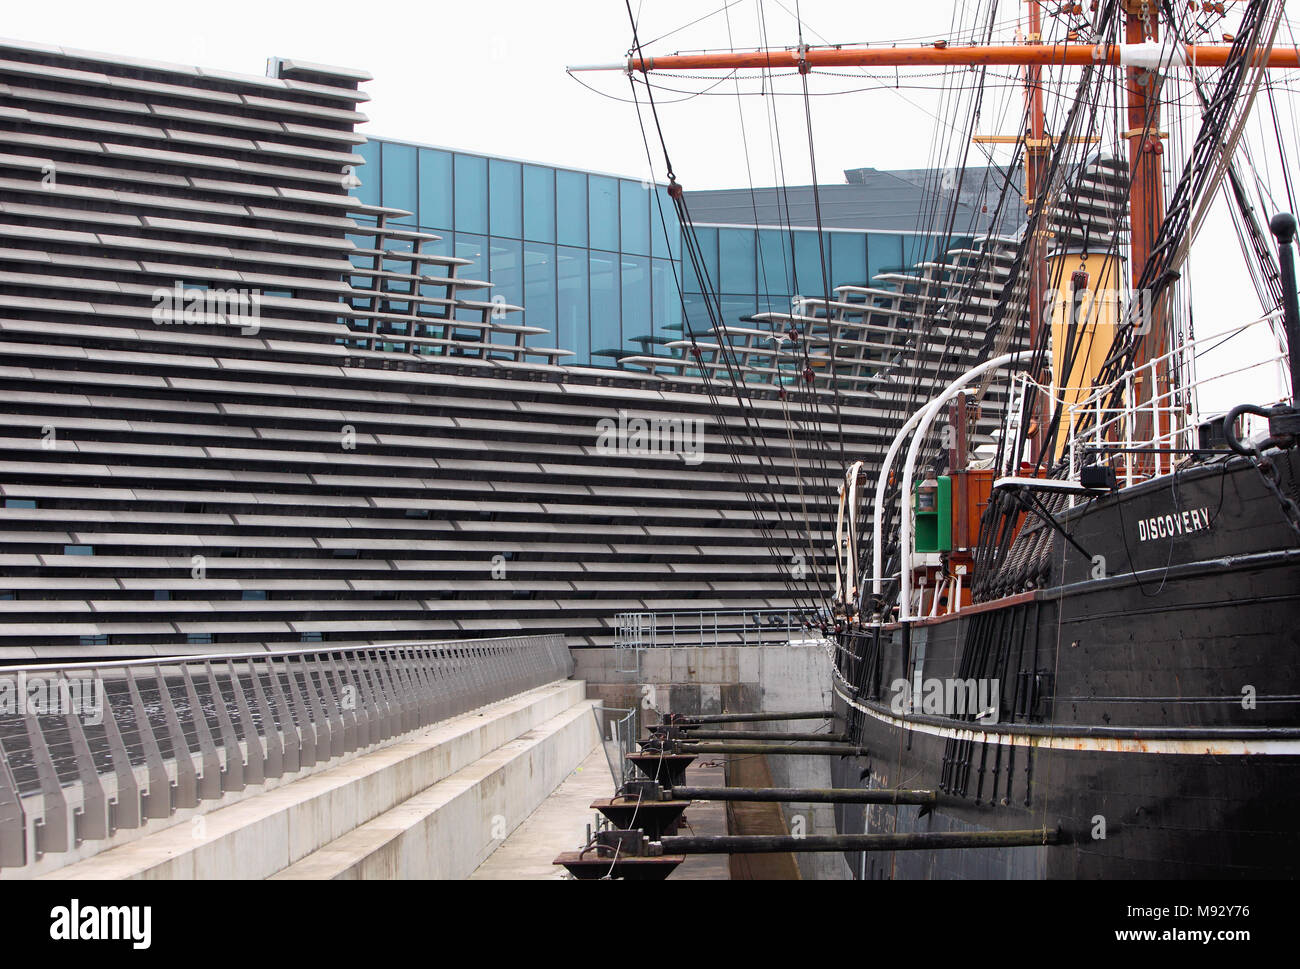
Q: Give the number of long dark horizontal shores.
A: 5